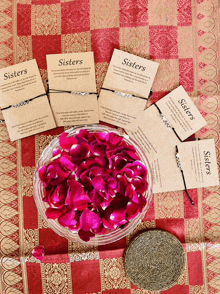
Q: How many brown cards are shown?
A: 5